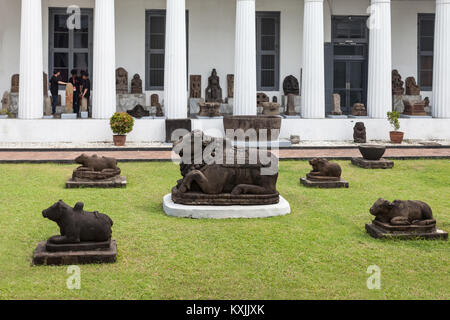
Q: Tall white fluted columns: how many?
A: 7